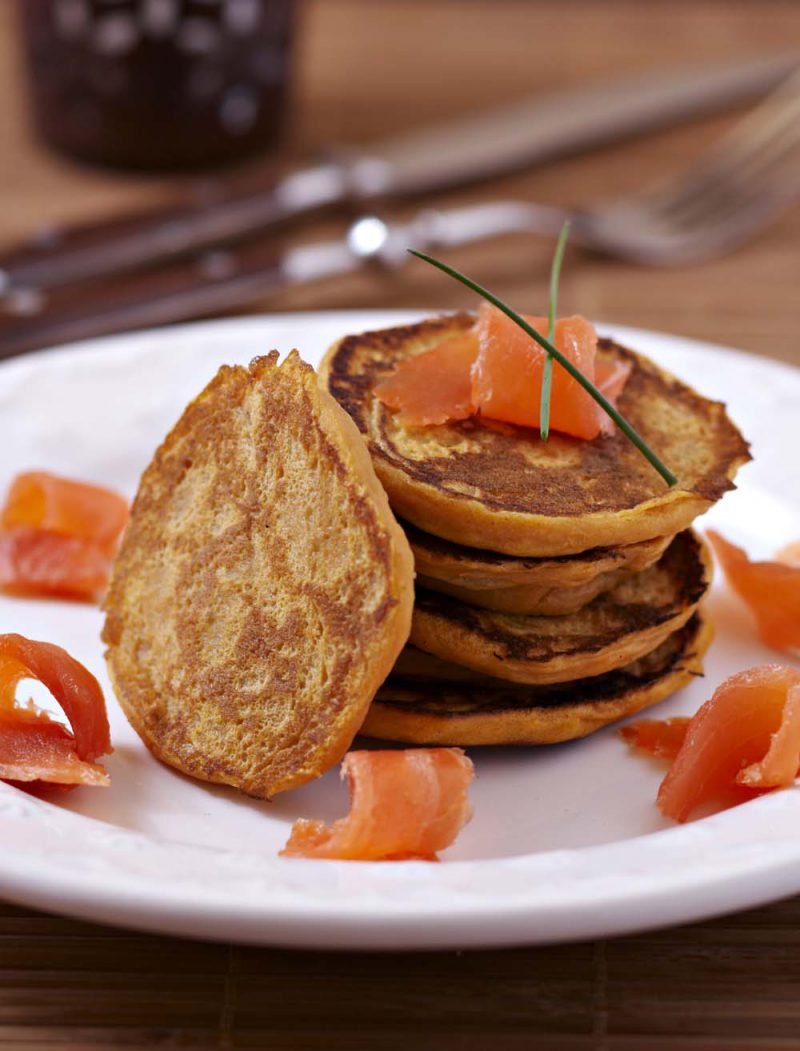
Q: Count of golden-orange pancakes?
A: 5